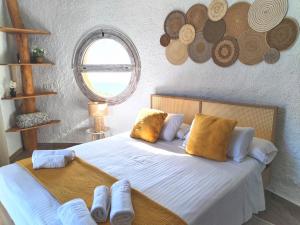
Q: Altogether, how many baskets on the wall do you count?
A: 14